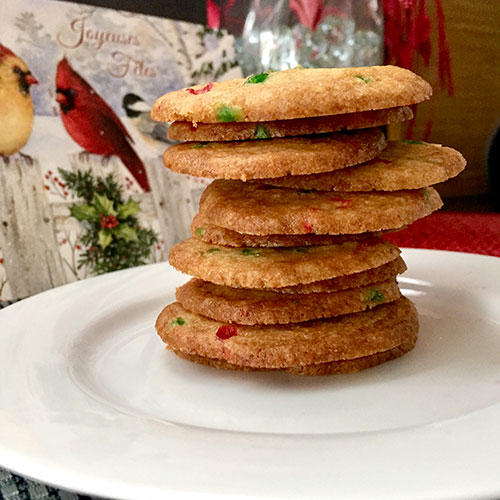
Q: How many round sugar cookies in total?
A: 11